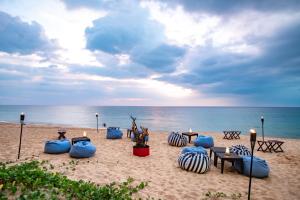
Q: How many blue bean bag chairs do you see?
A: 6